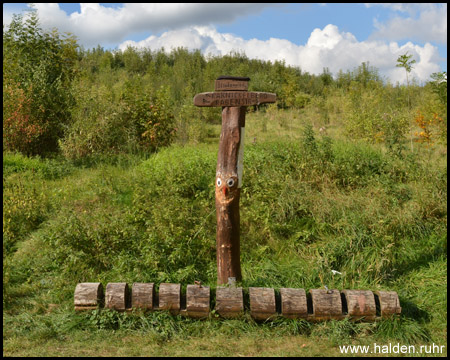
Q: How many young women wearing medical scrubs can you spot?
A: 0